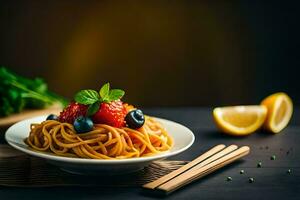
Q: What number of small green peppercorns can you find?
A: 6